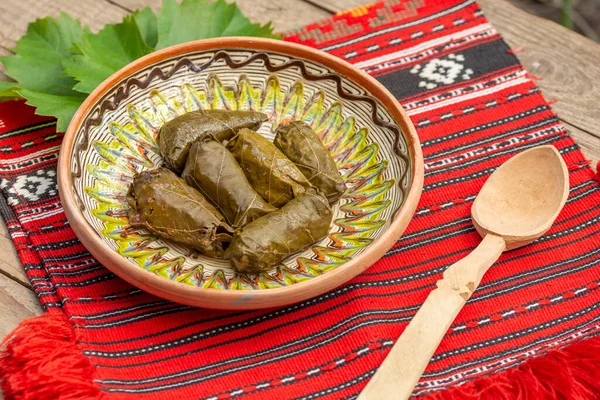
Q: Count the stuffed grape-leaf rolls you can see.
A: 6